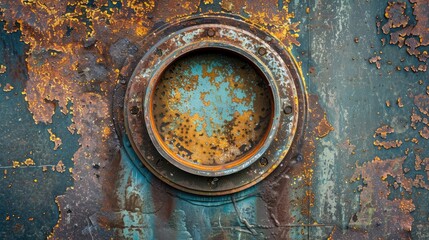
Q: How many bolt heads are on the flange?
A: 8